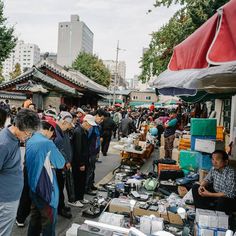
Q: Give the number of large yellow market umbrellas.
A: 0